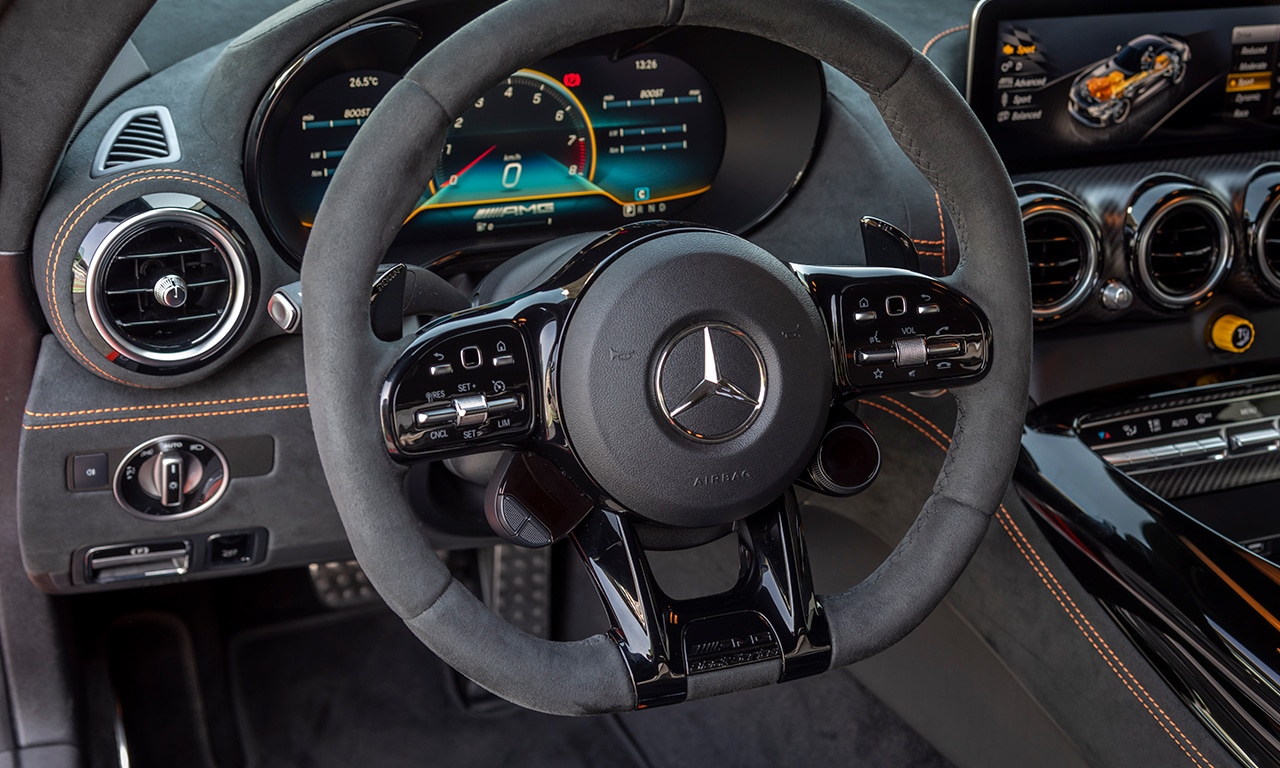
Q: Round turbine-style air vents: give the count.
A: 4